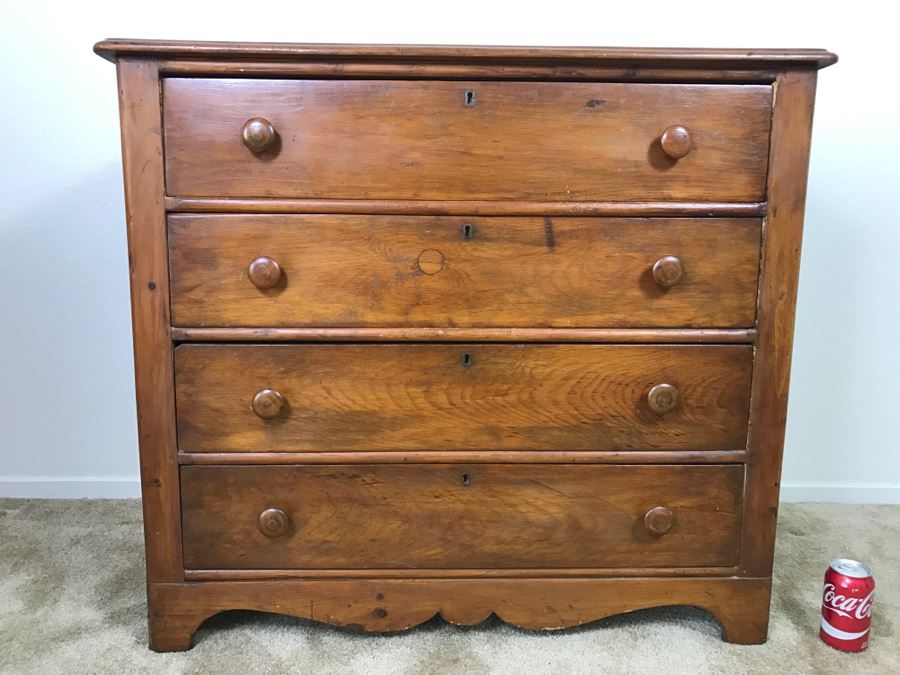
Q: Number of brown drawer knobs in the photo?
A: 8